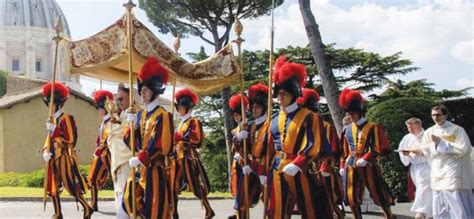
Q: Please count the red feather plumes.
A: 9